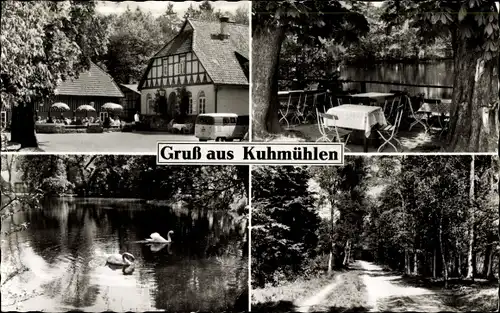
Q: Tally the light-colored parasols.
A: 3